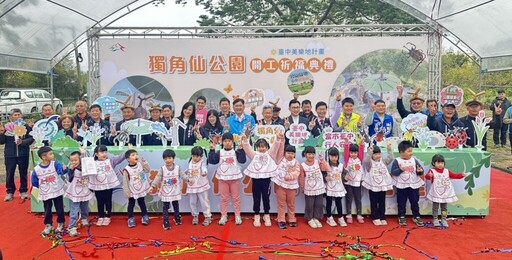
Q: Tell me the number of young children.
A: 15